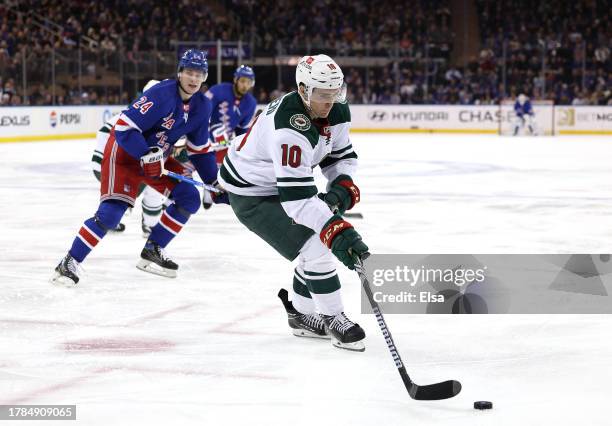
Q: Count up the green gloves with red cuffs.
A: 2